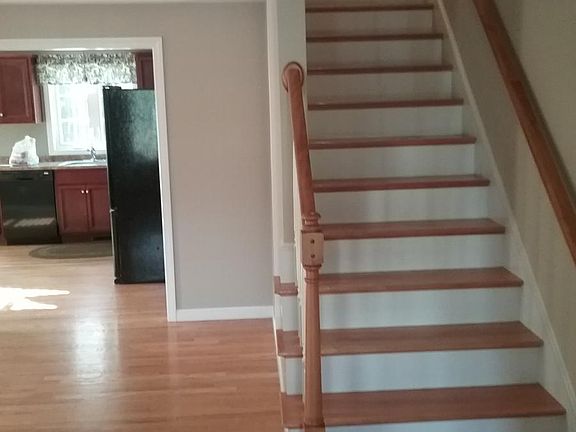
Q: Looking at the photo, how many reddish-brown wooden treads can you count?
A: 10